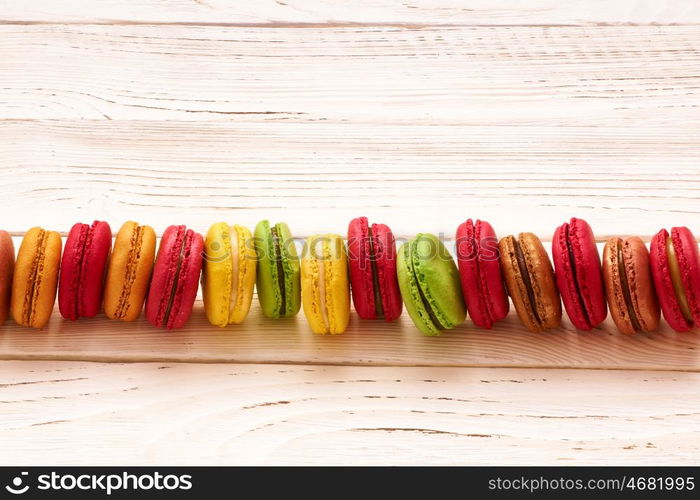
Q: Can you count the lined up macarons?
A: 15